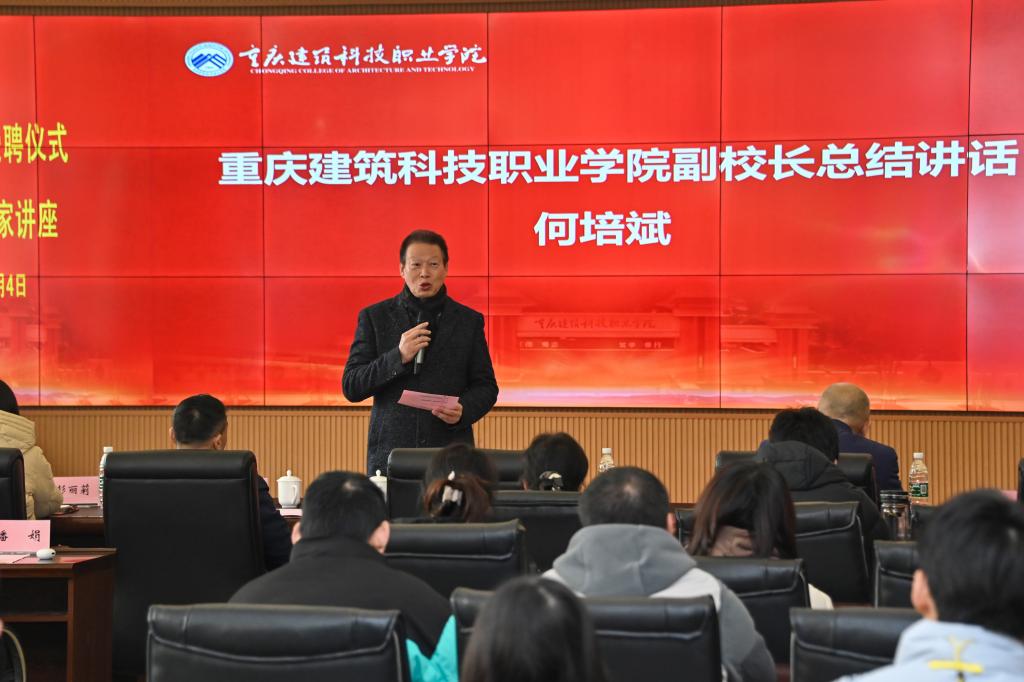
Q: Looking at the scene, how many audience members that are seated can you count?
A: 11